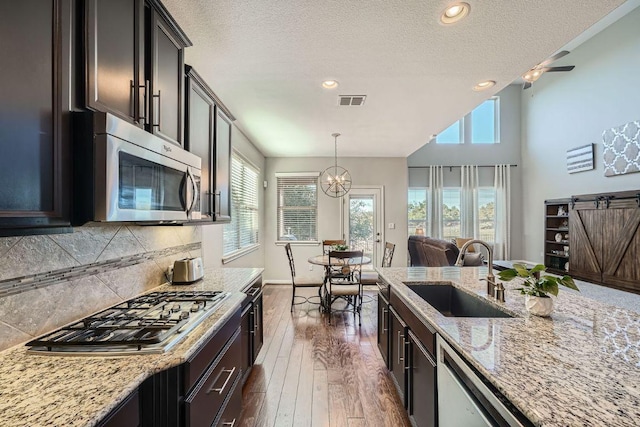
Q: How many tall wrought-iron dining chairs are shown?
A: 4